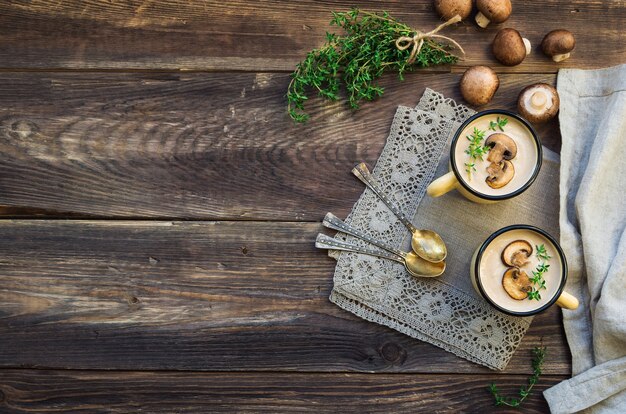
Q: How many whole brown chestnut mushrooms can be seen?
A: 6